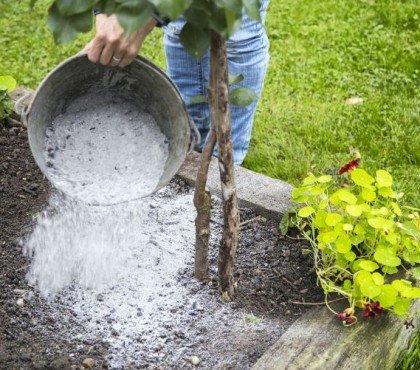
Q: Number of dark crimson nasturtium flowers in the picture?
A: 3